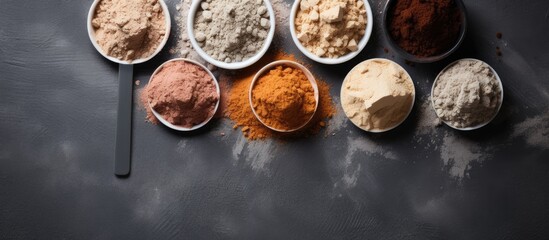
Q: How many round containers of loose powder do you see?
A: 8